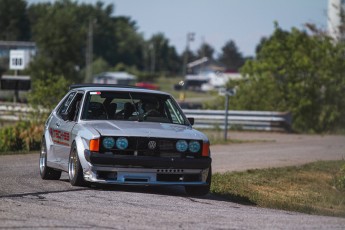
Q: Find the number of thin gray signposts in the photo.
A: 1